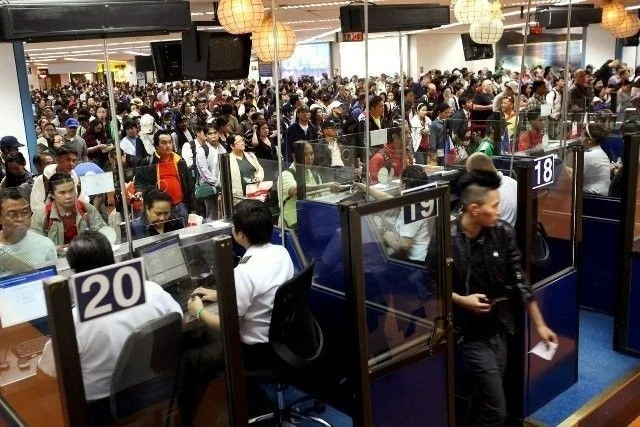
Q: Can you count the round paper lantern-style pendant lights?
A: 6